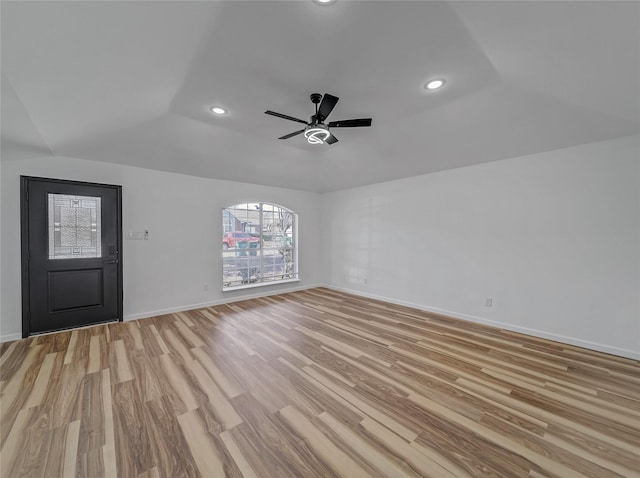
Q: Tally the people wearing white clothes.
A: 0